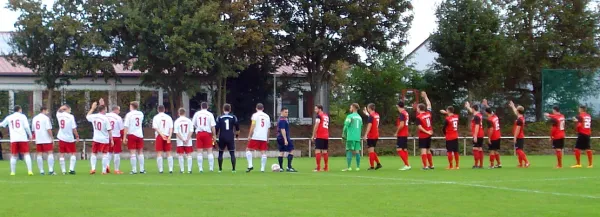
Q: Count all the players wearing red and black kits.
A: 10